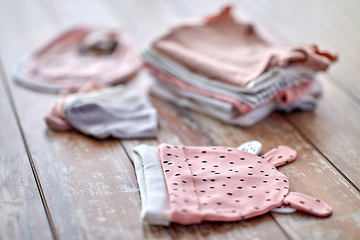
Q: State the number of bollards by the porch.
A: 0